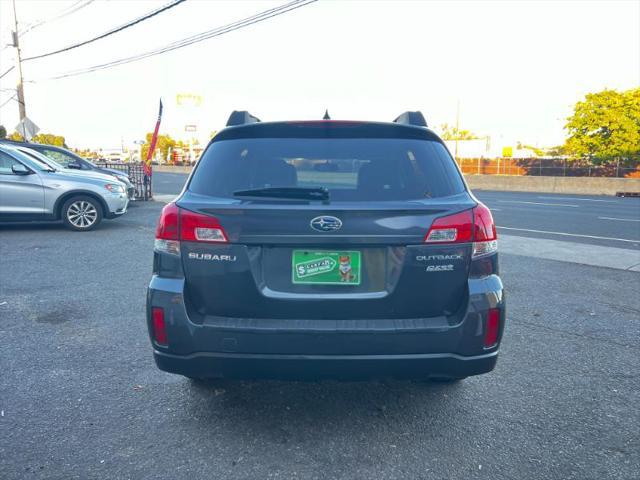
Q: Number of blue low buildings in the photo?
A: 0